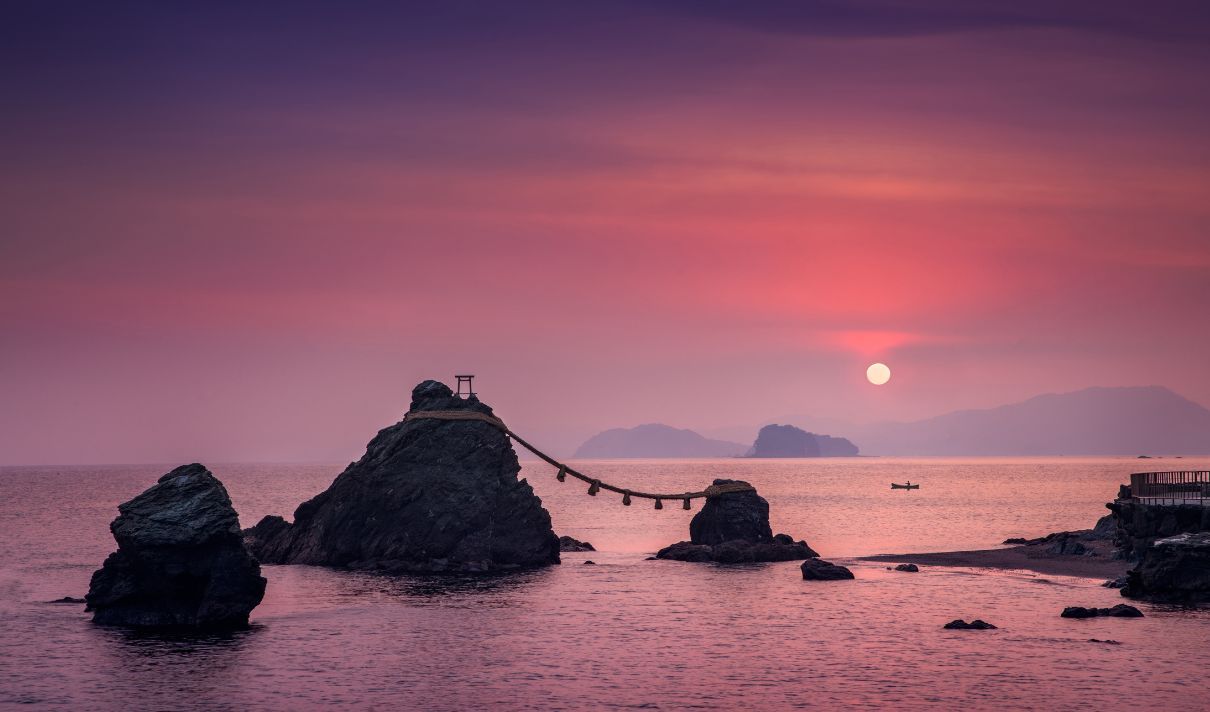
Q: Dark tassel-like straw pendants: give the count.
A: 5